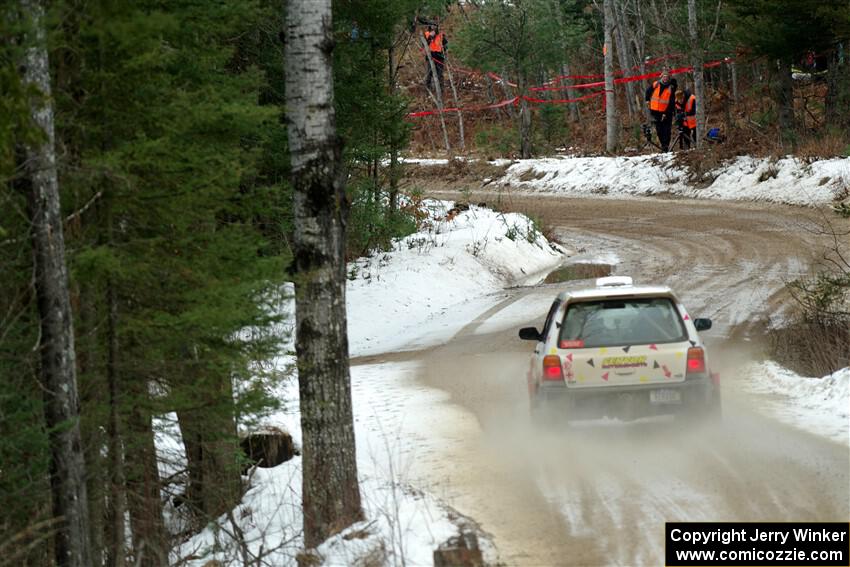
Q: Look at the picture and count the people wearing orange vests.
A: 3